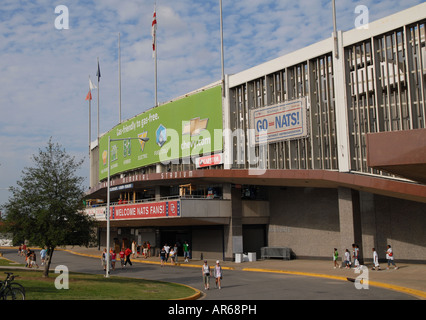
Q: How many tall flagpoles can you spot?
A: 6